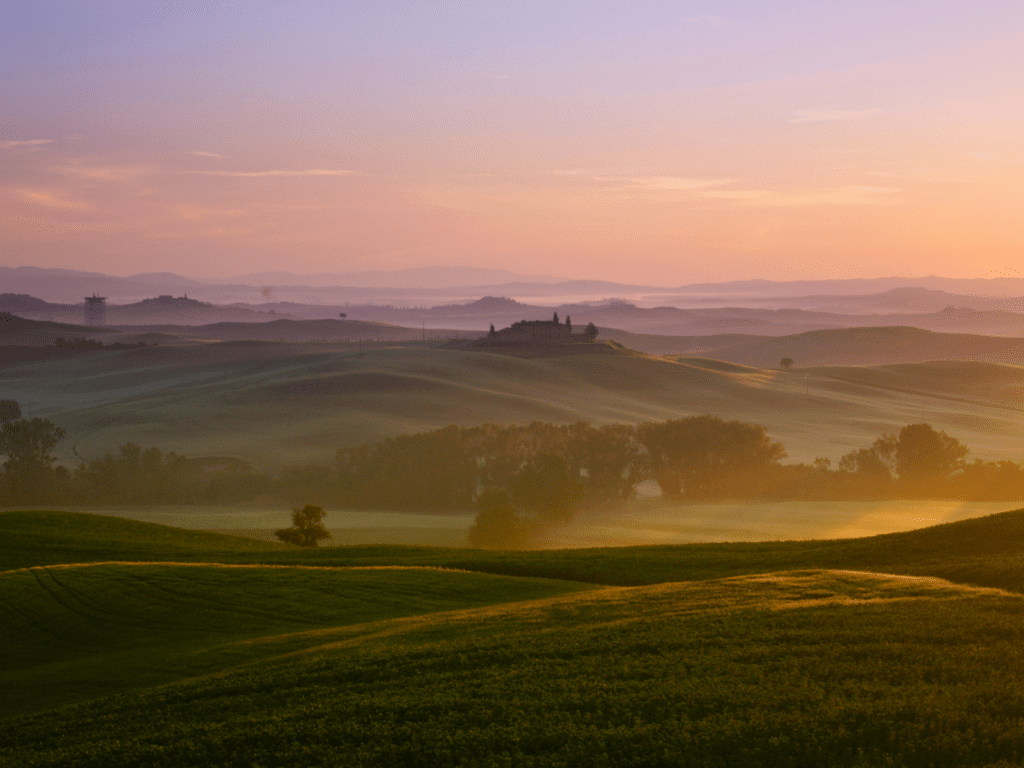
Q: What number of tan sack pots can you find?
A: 0